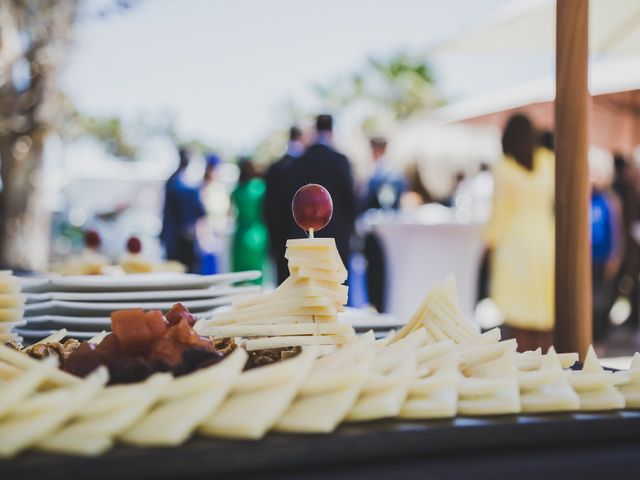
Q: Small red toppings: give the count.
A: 3